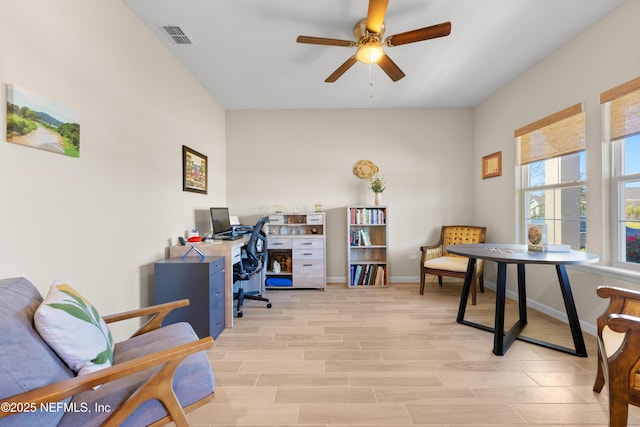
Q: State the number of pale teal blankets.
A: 0